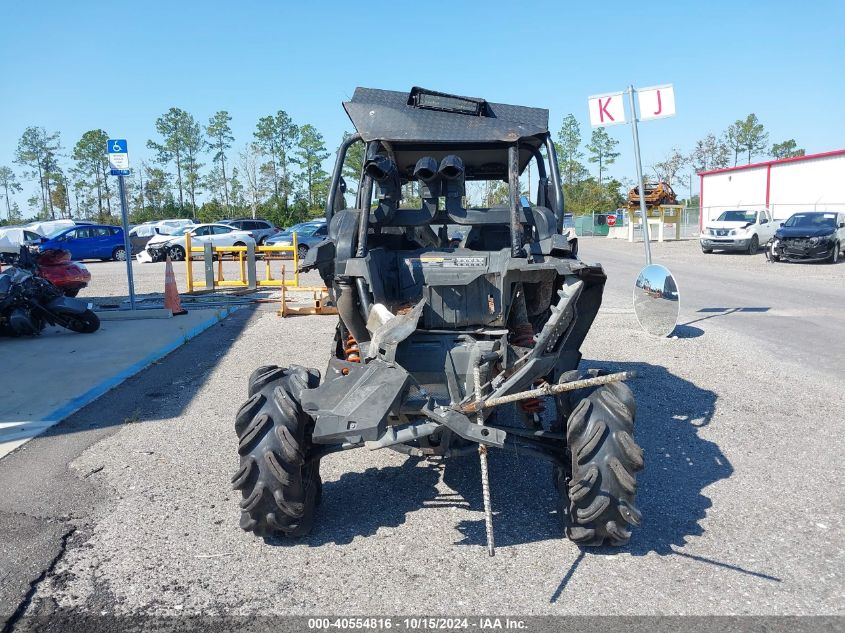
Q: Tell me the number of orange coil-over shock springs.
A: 2